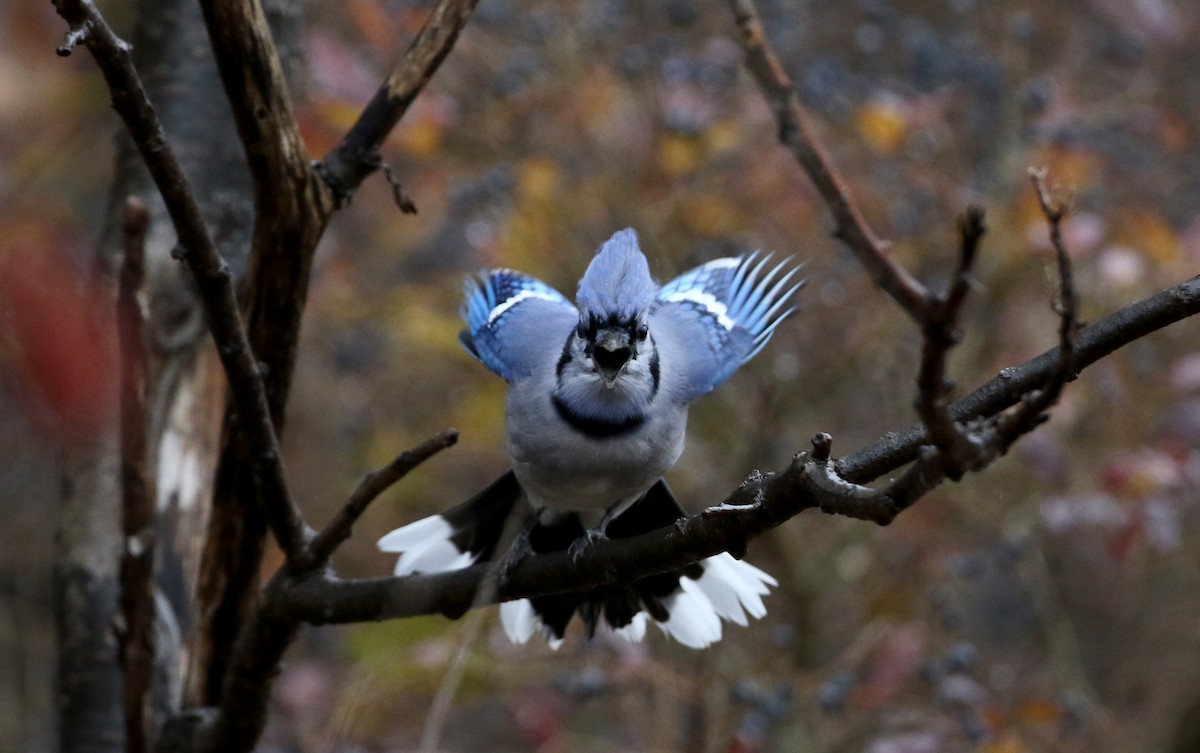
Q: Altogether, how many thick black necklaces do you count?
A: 1